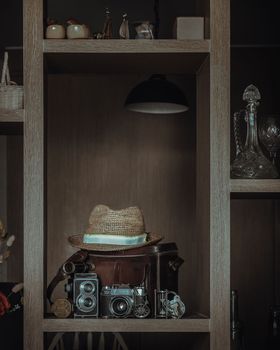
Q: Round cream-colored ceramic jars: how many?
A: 2